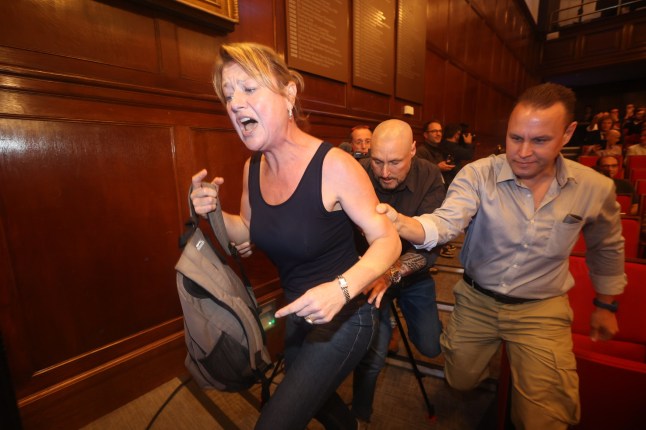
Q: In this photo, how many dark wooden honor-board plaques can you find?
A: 3